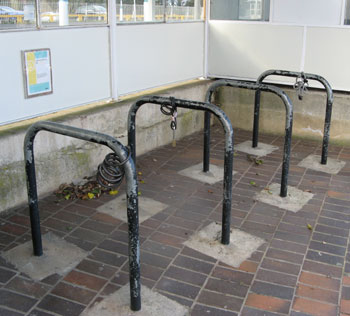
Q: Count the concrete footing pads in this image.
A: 8